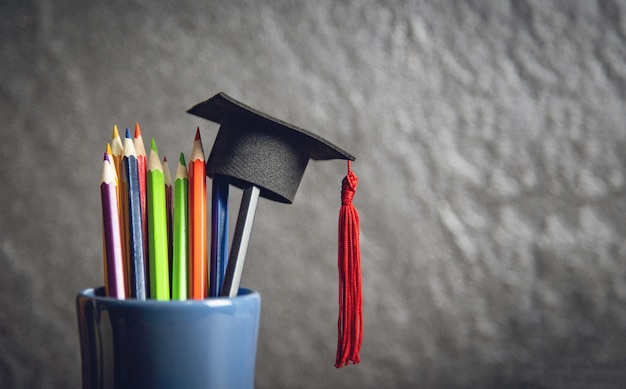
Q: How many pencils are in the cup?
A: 11